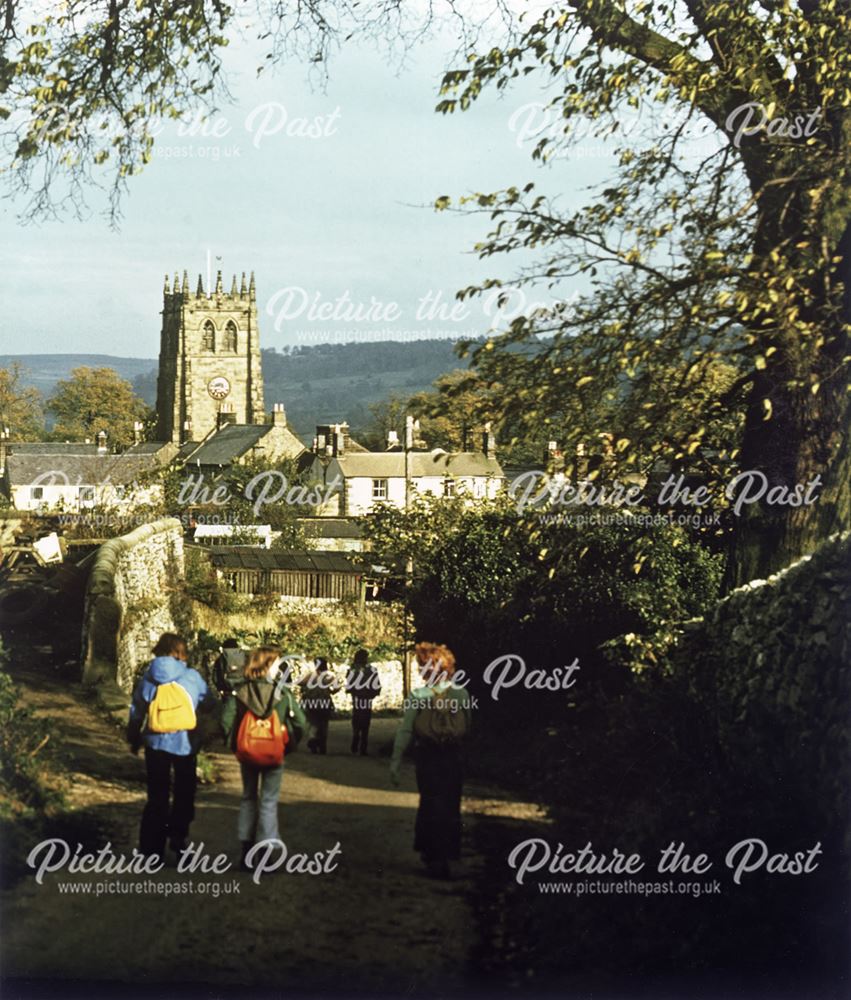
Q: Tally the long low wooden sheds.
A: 1